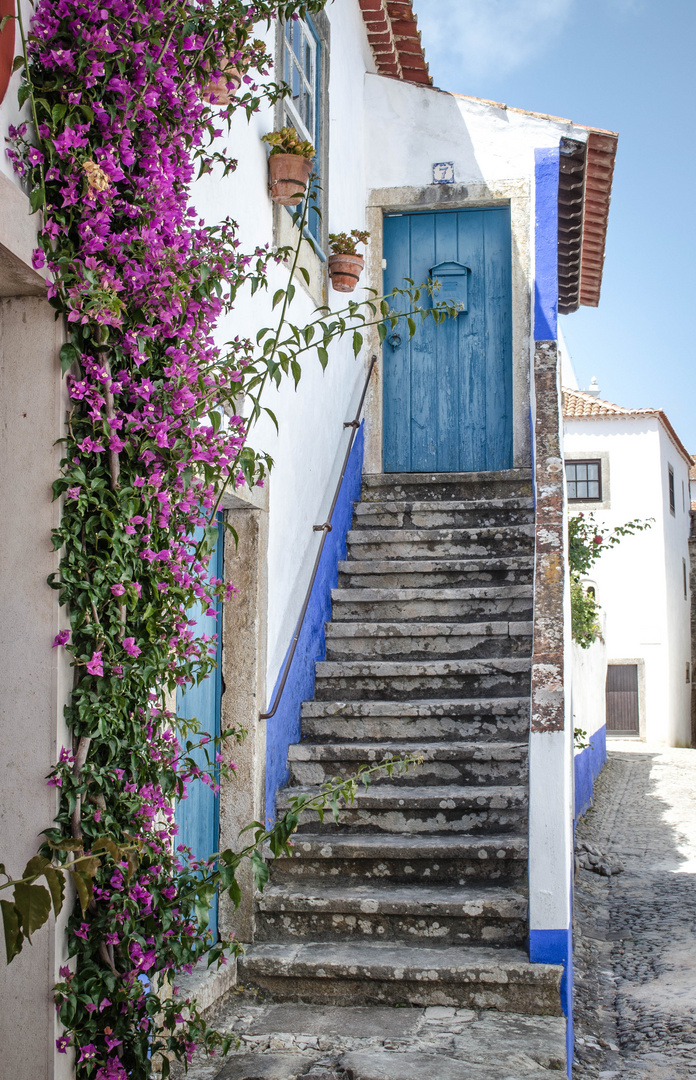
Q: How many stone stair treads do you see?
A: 13